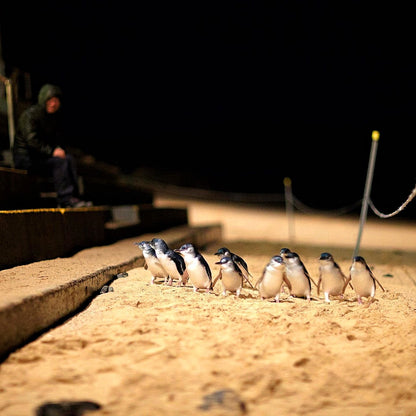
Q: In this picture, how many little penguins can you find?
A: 10